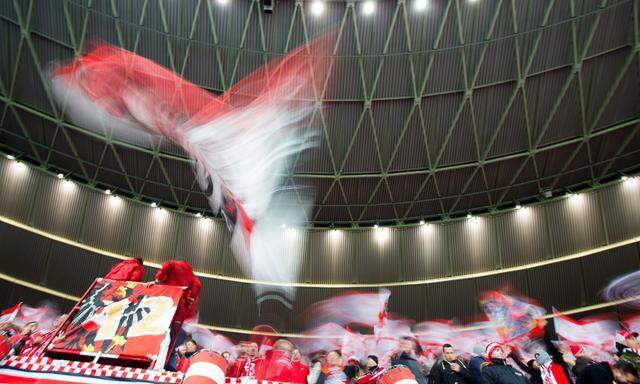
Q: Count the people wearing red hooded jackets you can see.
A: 2